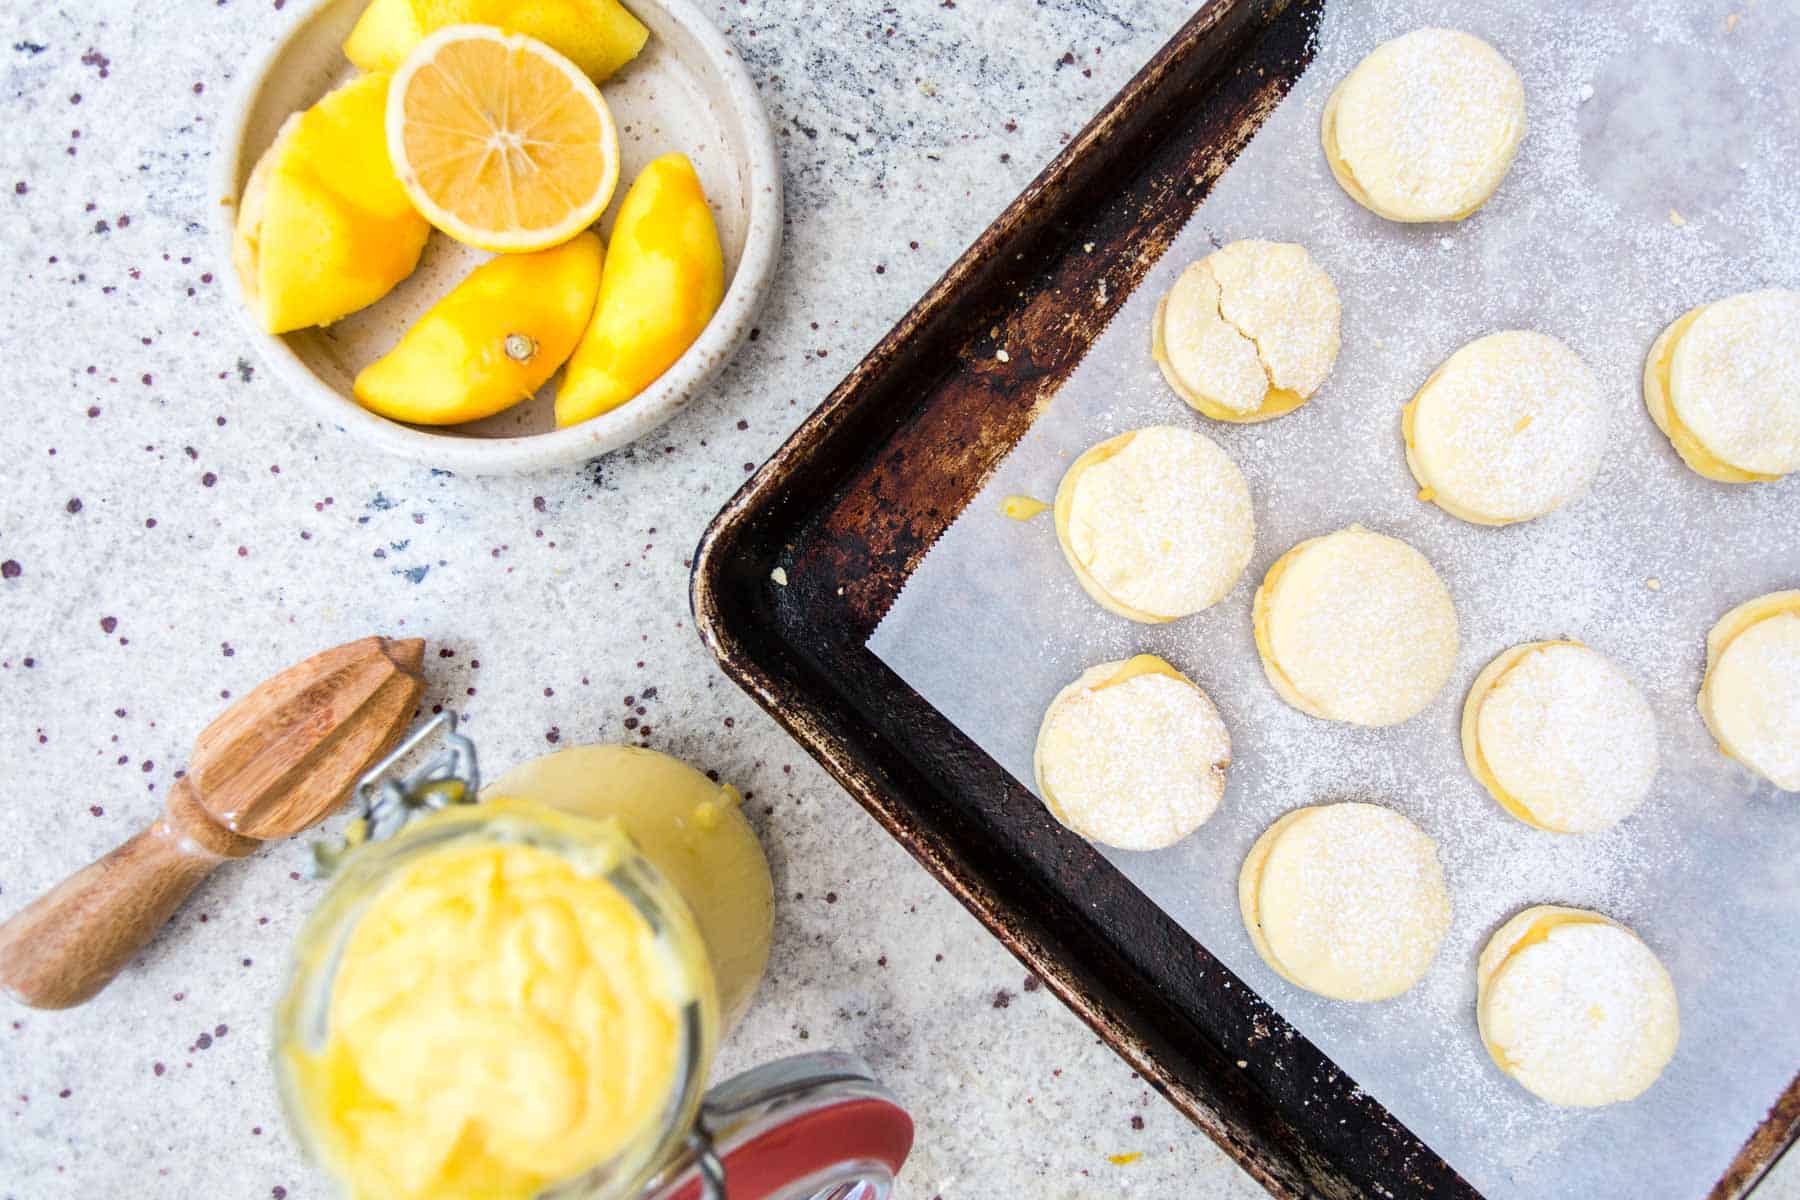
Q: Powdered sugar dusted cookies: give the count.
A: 11